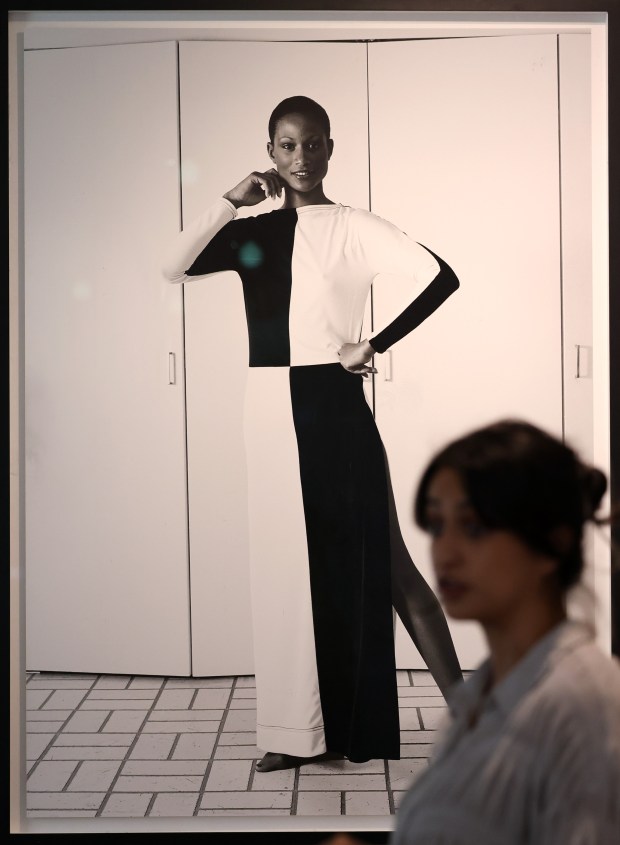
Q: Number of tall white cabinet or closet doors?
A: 4